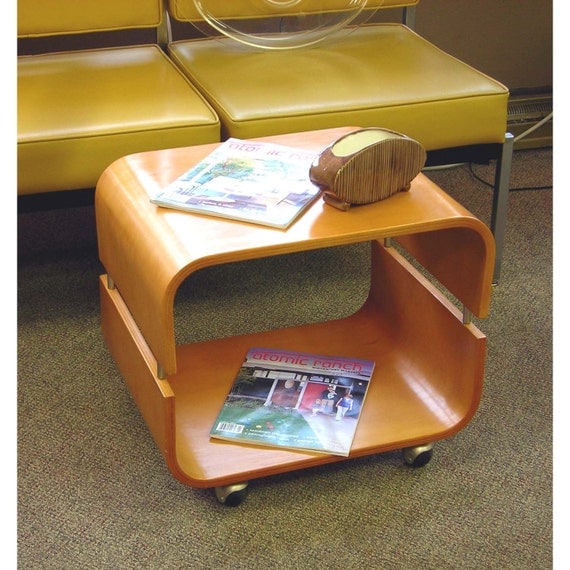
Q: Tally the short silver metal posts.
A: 4